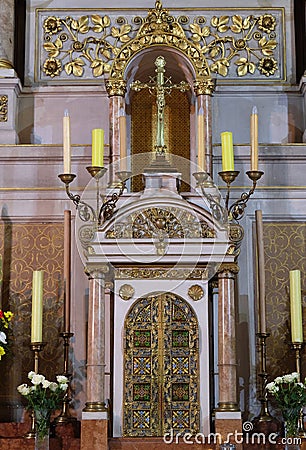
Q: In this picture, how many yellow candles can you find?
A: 4